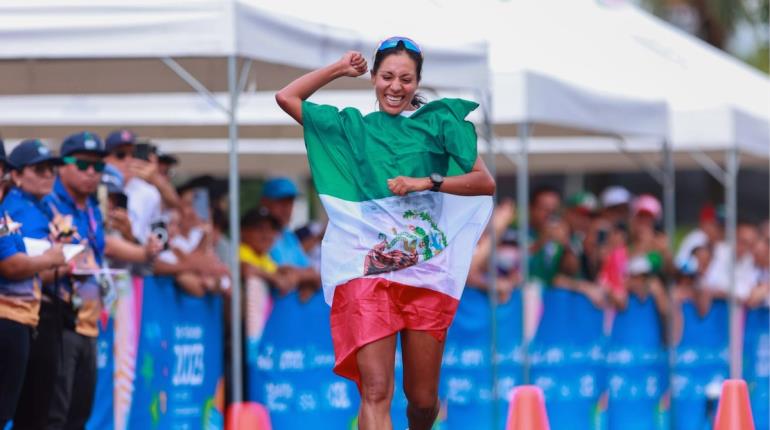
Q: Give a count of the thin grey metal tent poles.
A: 5